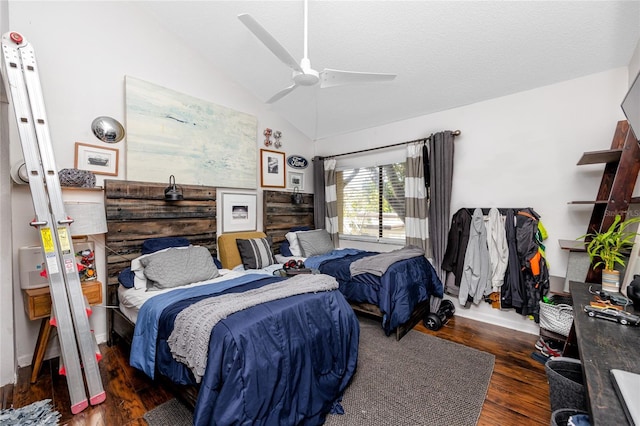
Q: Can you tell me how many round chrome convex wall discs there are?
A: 1